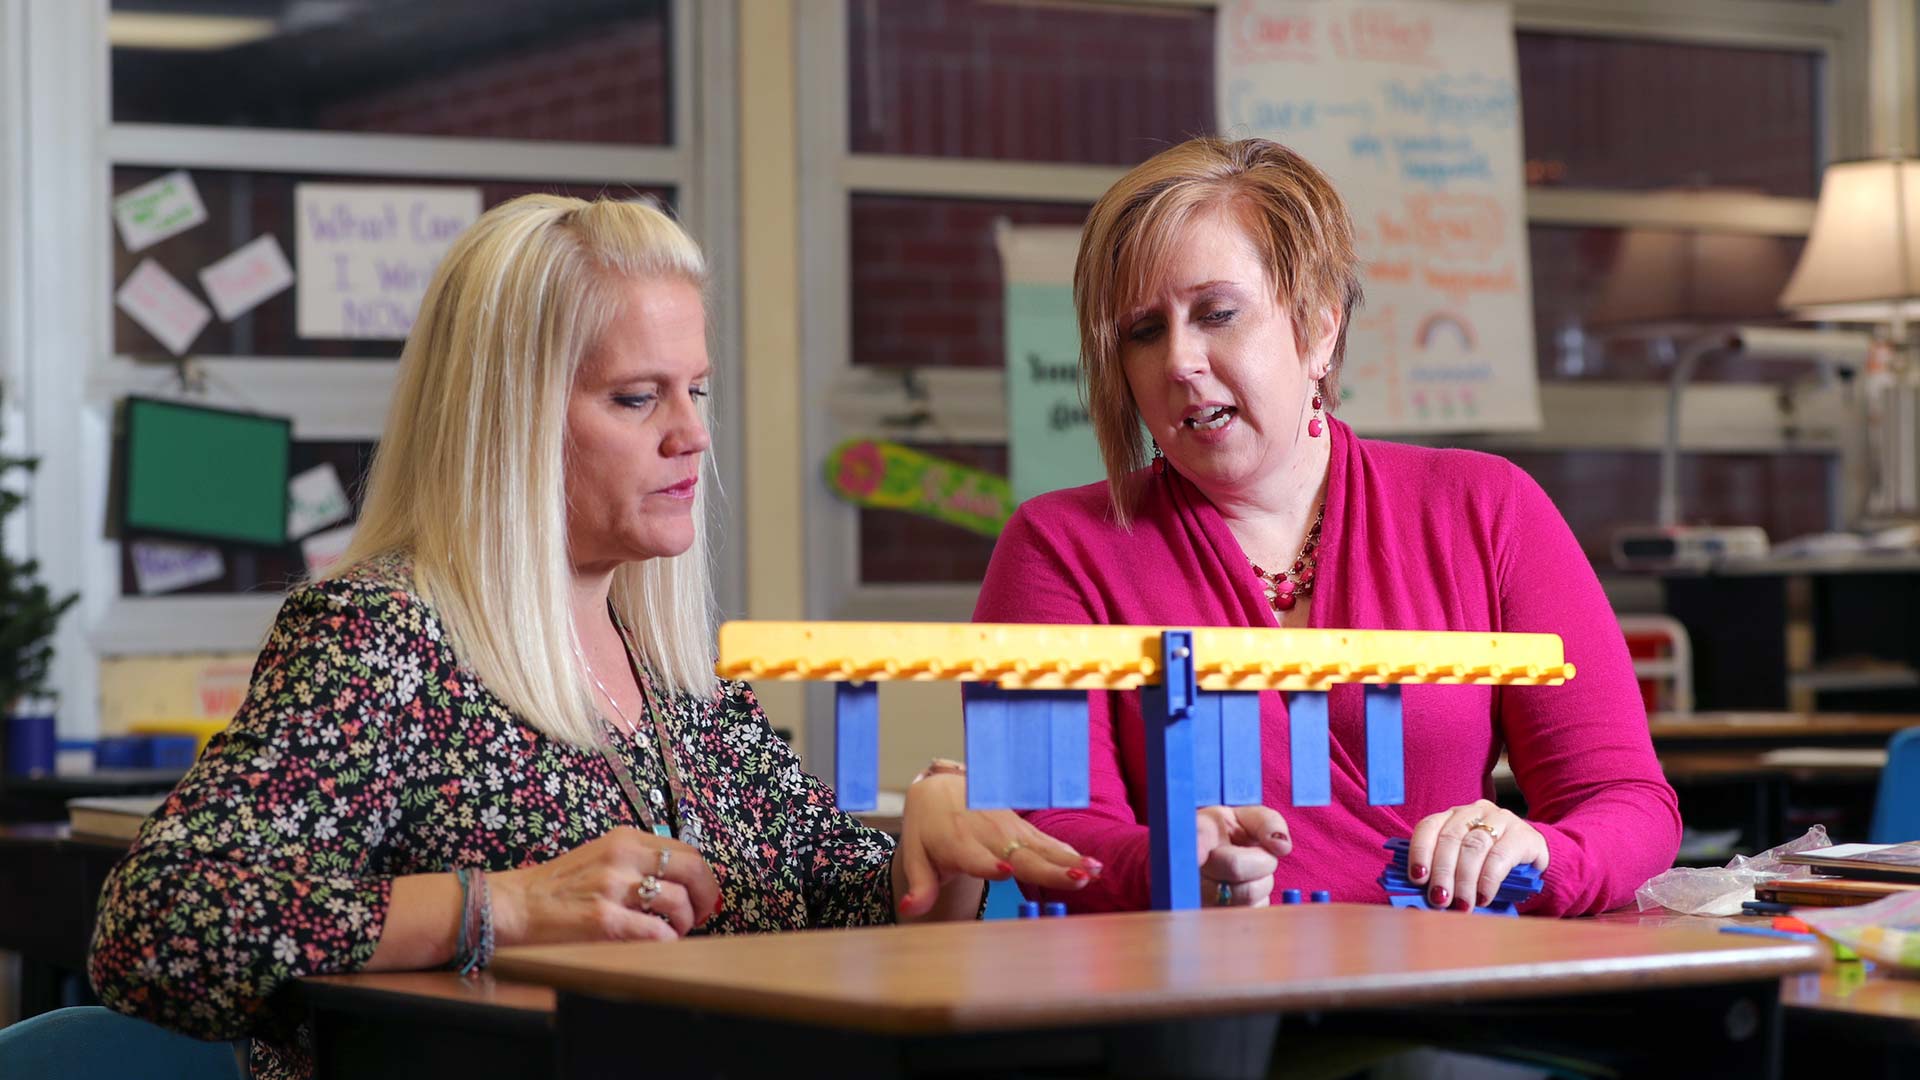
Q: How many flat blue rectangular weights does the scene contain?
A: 8